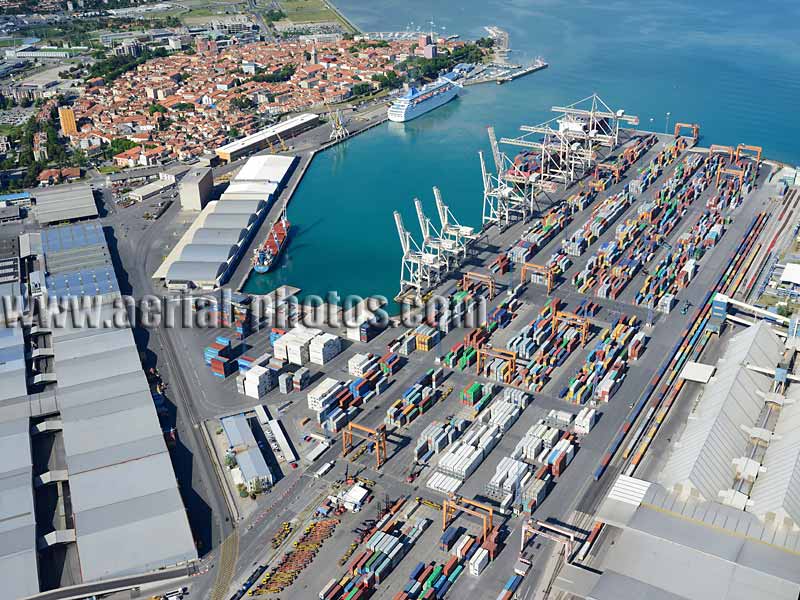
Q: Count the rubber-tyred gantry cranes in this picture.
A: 11